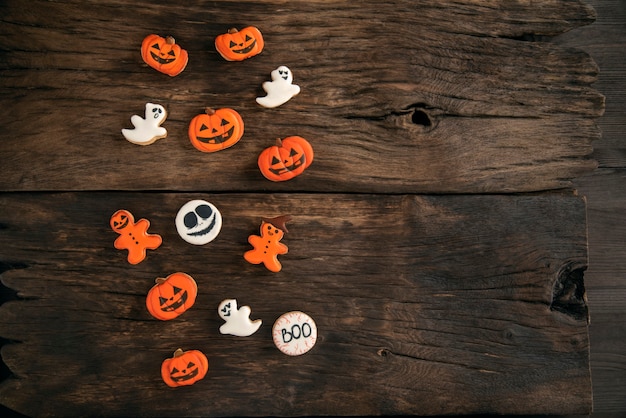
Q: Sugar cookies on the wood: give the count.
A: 13